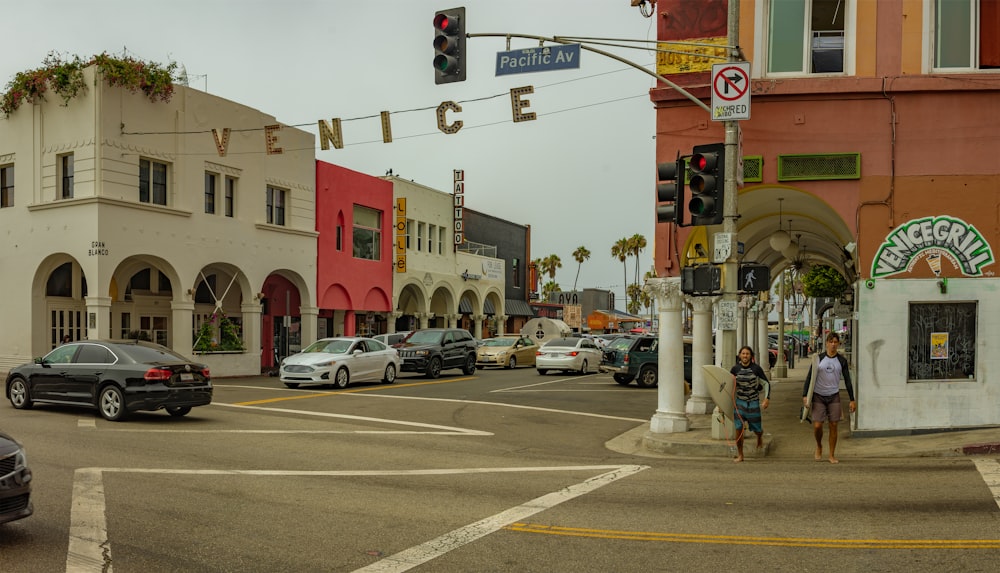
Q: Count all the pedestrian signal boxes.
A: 2